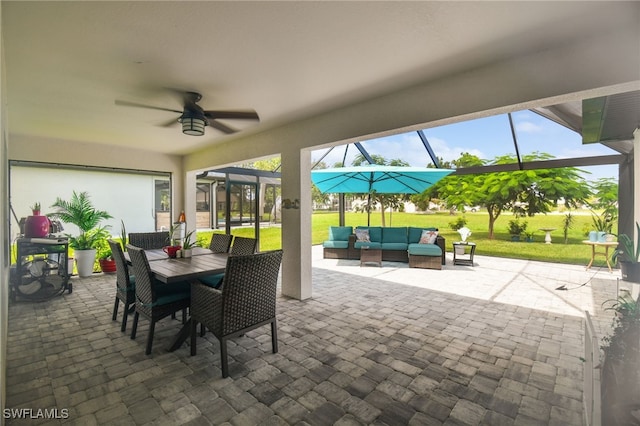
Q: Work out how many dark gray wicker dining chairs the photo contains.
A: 6